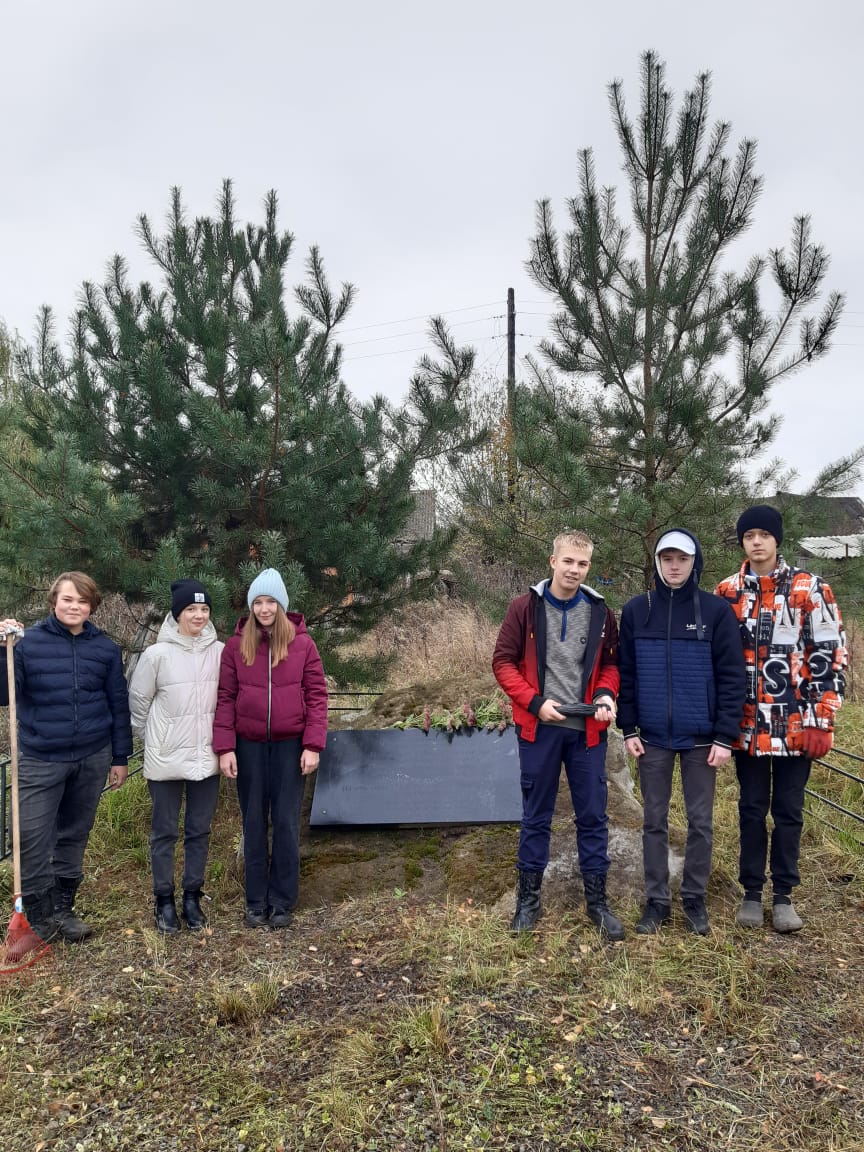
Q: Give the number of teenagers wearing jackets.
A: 6